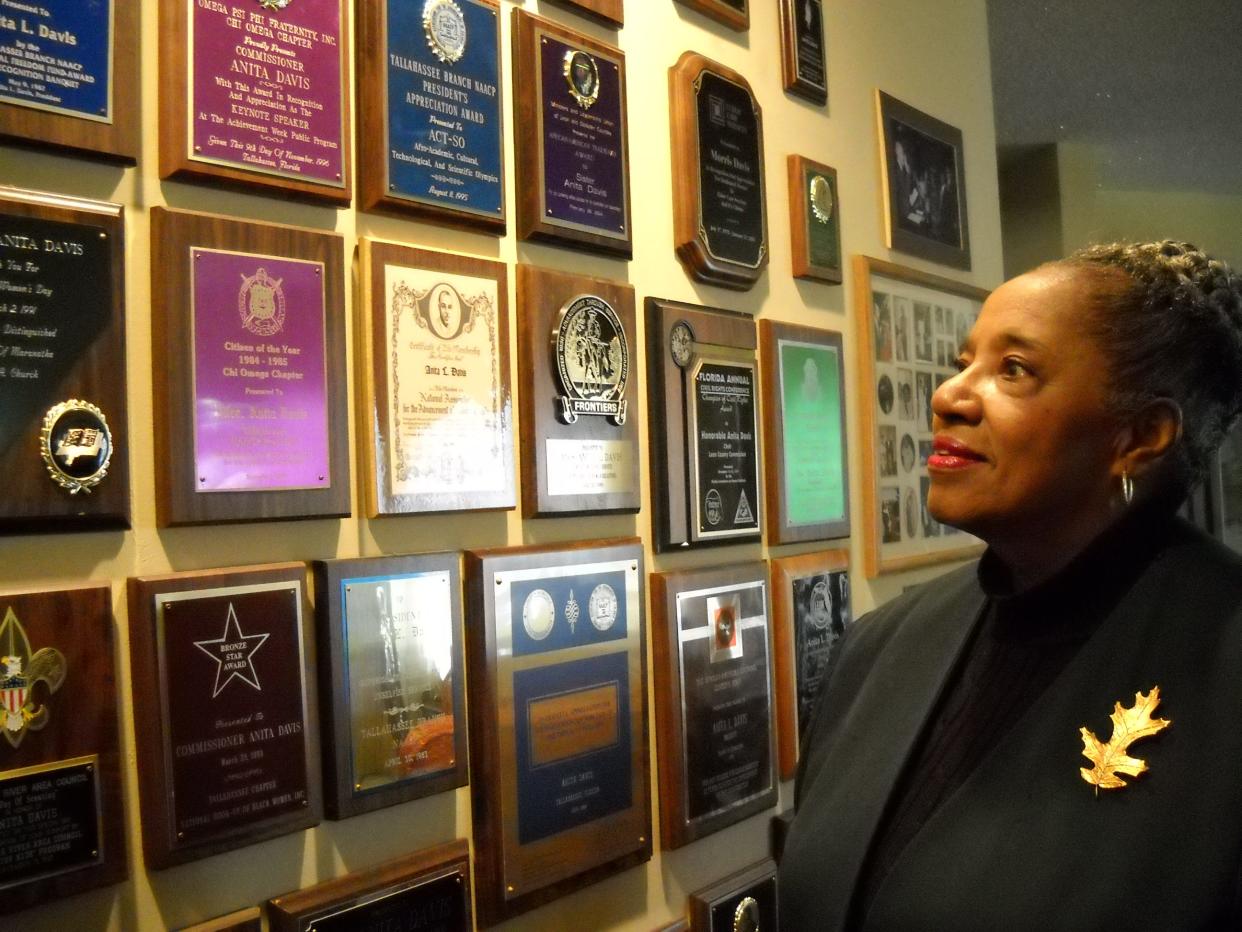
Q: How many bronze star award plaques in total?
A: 1